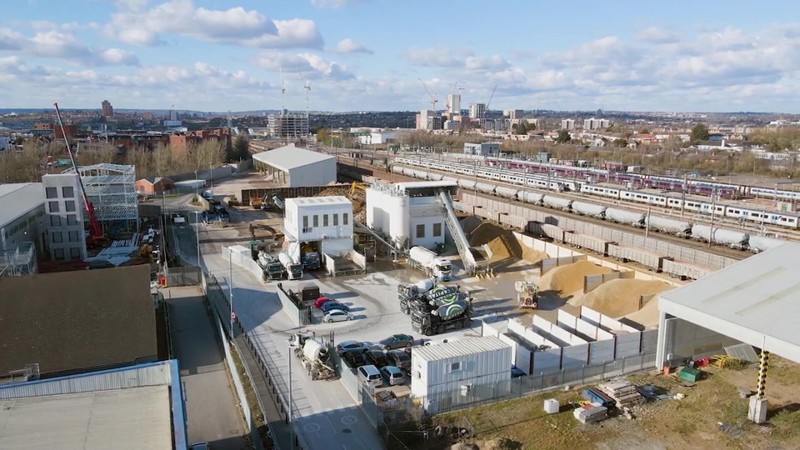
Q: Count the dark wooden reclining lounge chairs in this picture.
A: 0